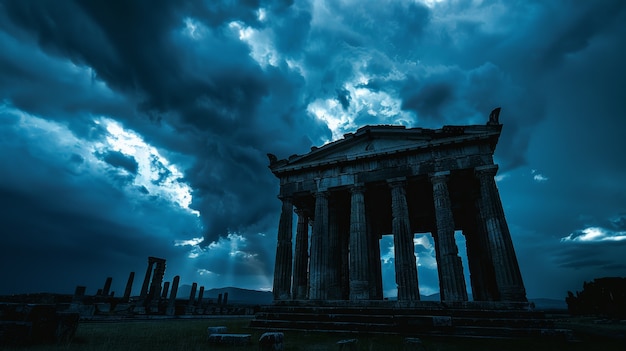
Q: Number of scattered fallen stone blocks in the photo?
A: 5